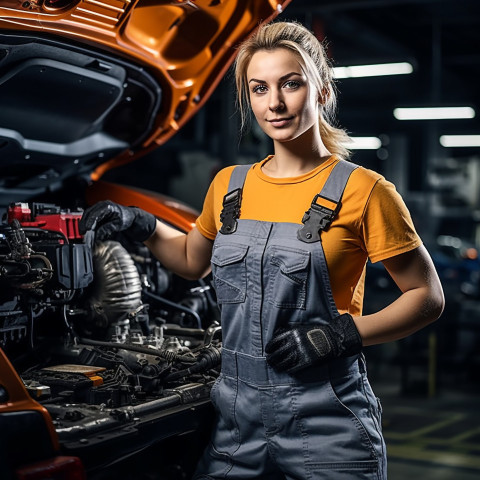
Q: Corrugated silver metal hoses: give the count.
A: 1